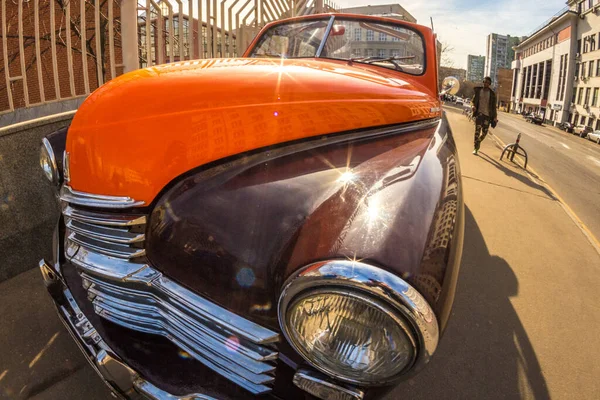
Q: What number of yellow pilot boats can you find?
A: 0